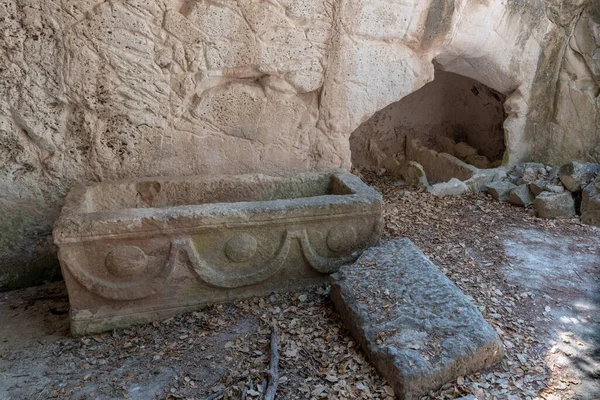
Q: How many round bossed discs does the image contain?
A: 3